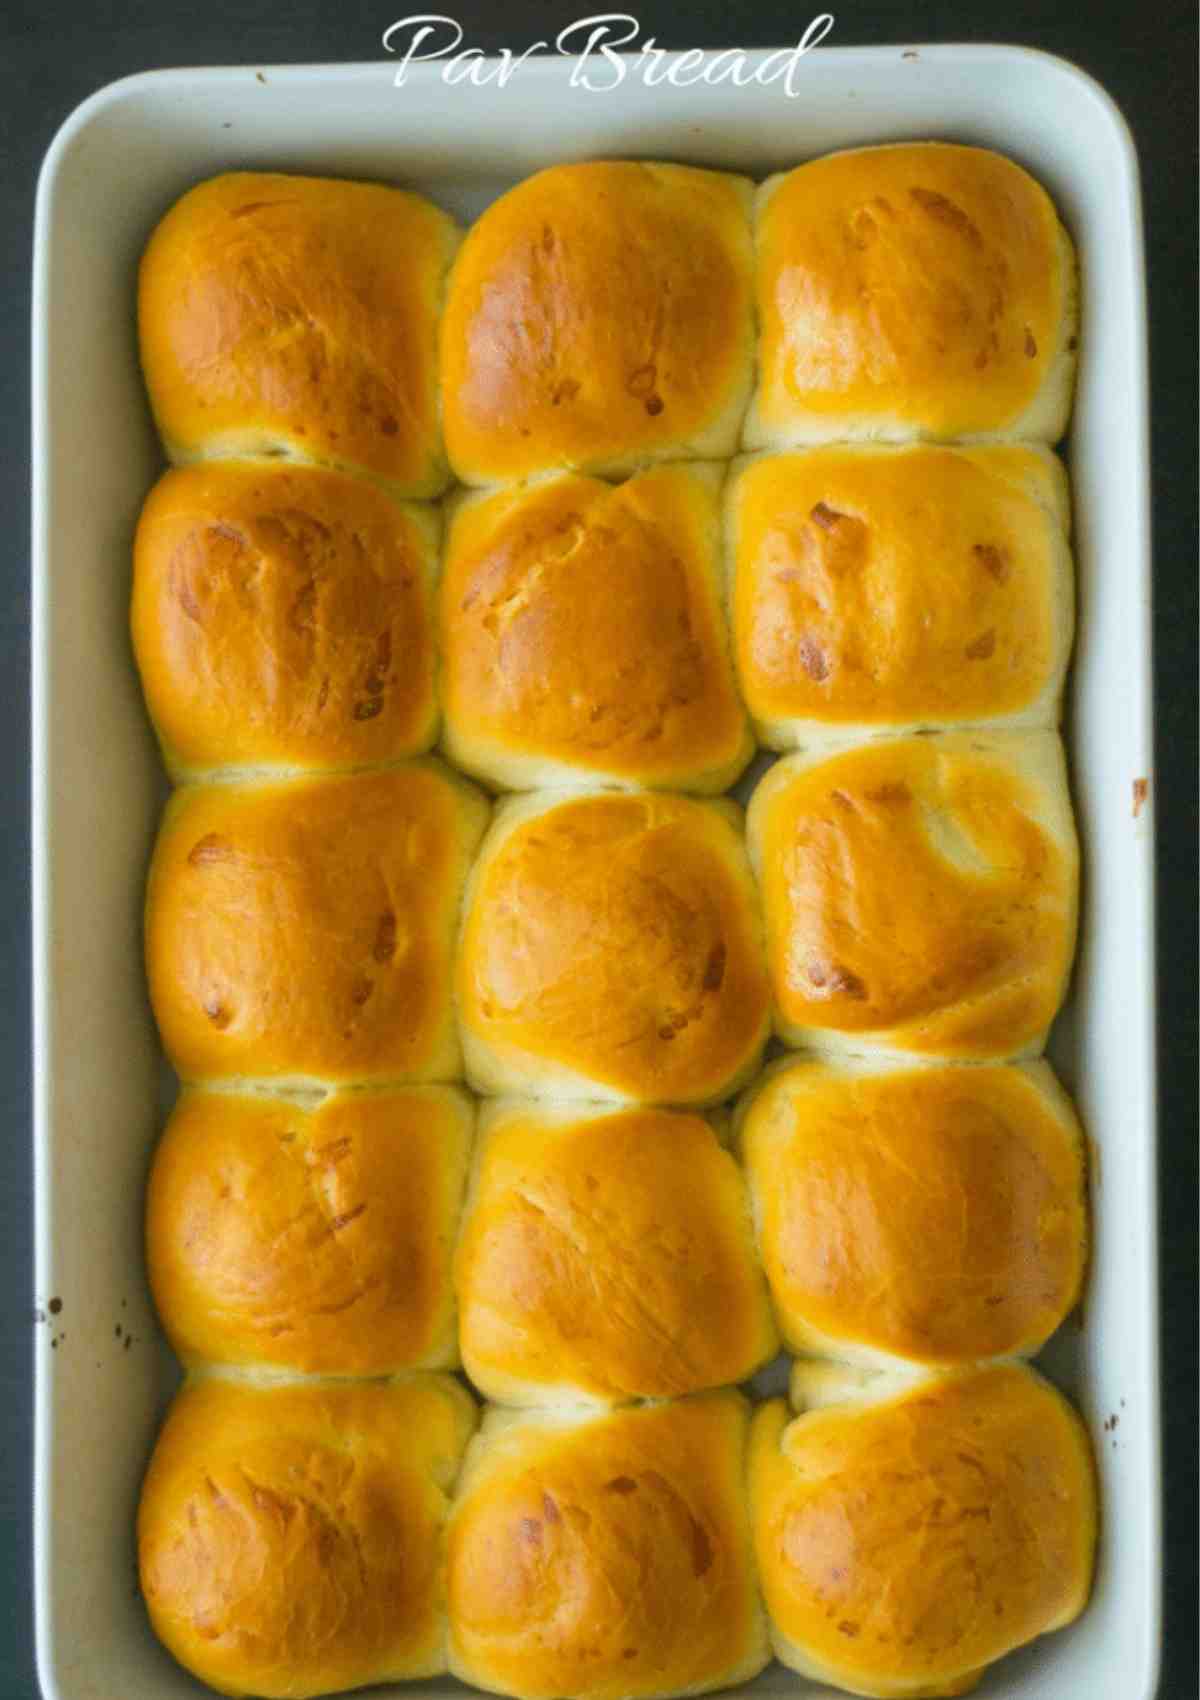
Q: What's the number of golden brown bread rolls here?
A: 15